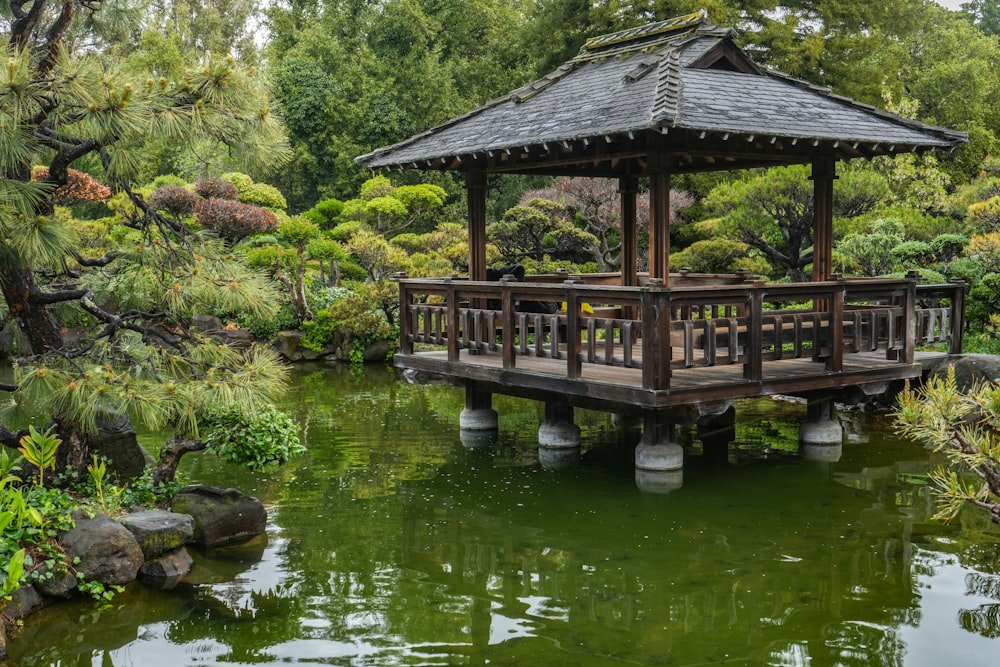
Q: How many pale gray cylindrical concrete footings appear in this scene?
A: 4